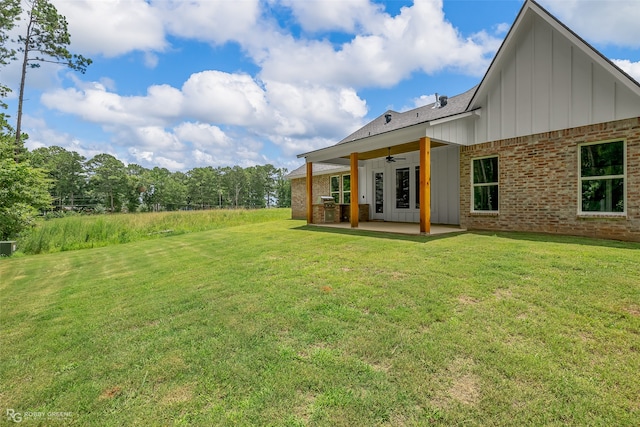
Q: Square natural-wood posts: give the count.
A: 3